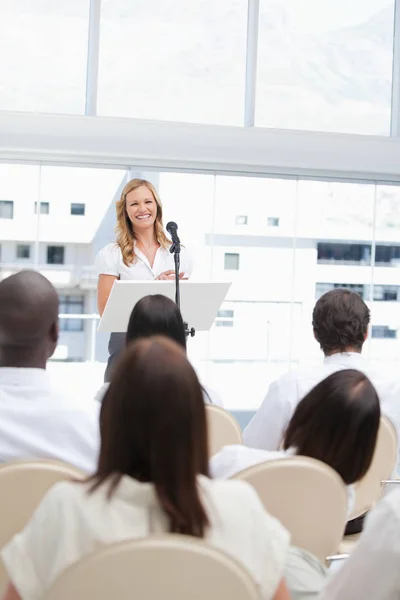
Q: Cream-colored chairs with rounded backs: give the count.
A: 5